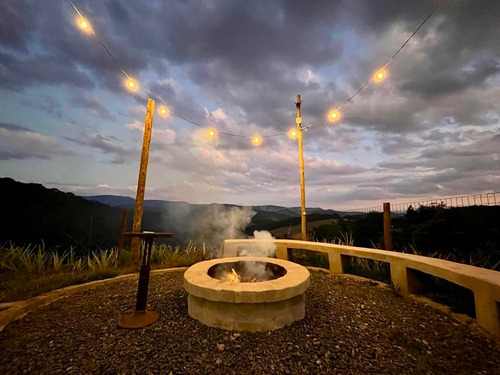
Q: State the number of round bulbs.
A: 8